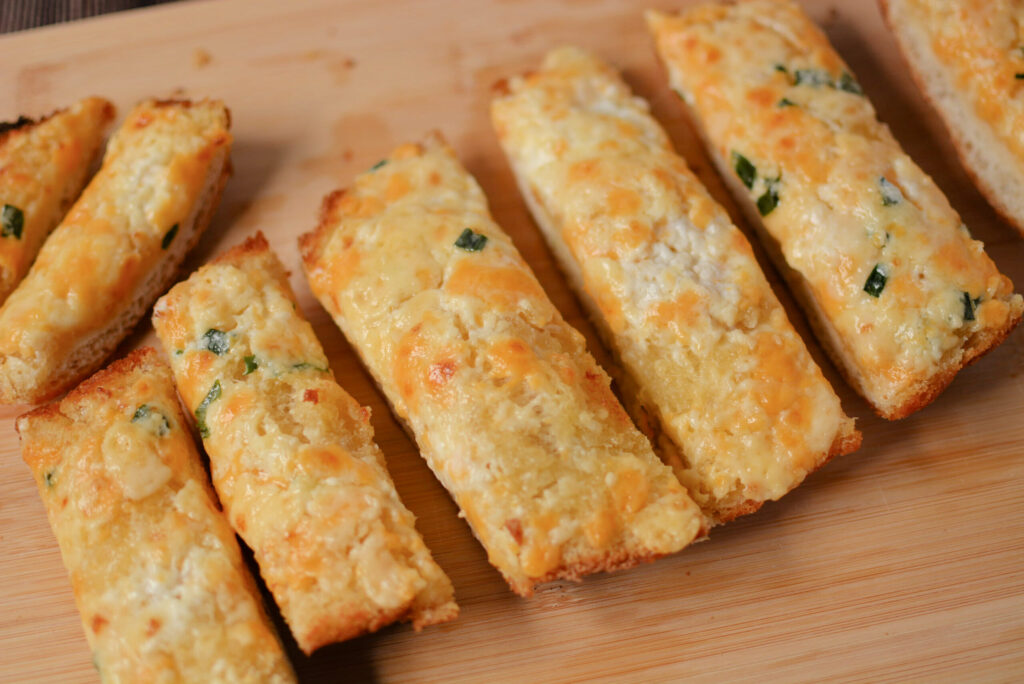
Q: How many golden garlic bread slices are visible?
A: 8